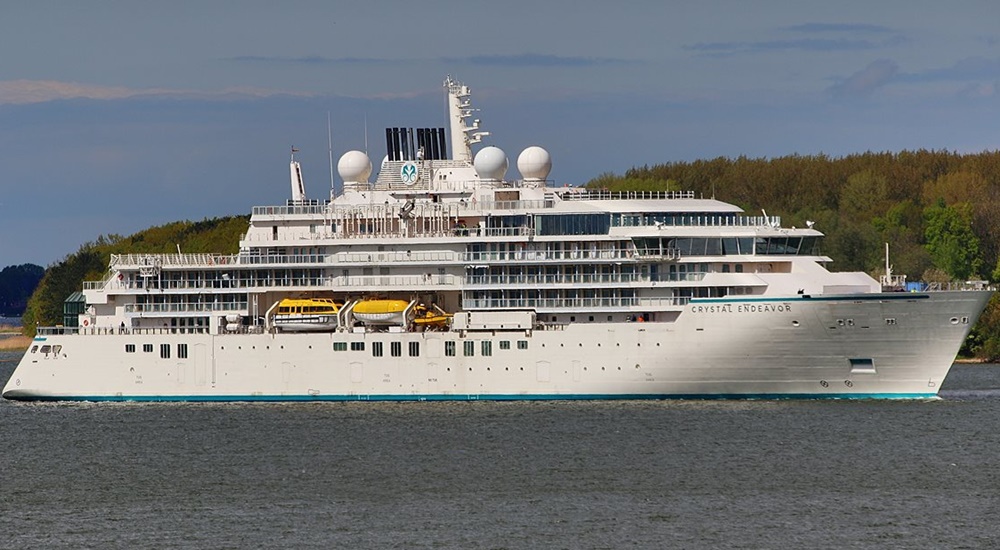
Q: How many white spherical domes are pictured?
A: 3